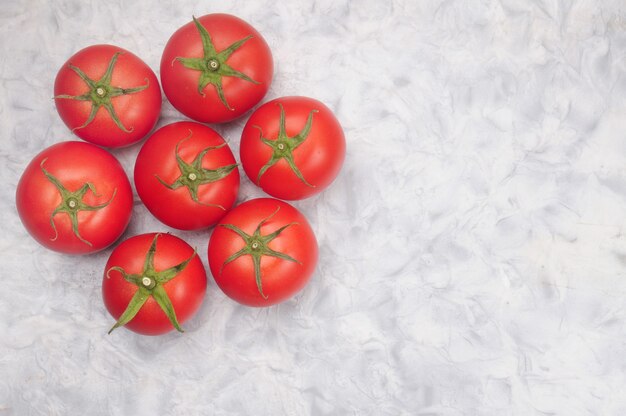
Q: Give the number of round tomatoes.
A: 7